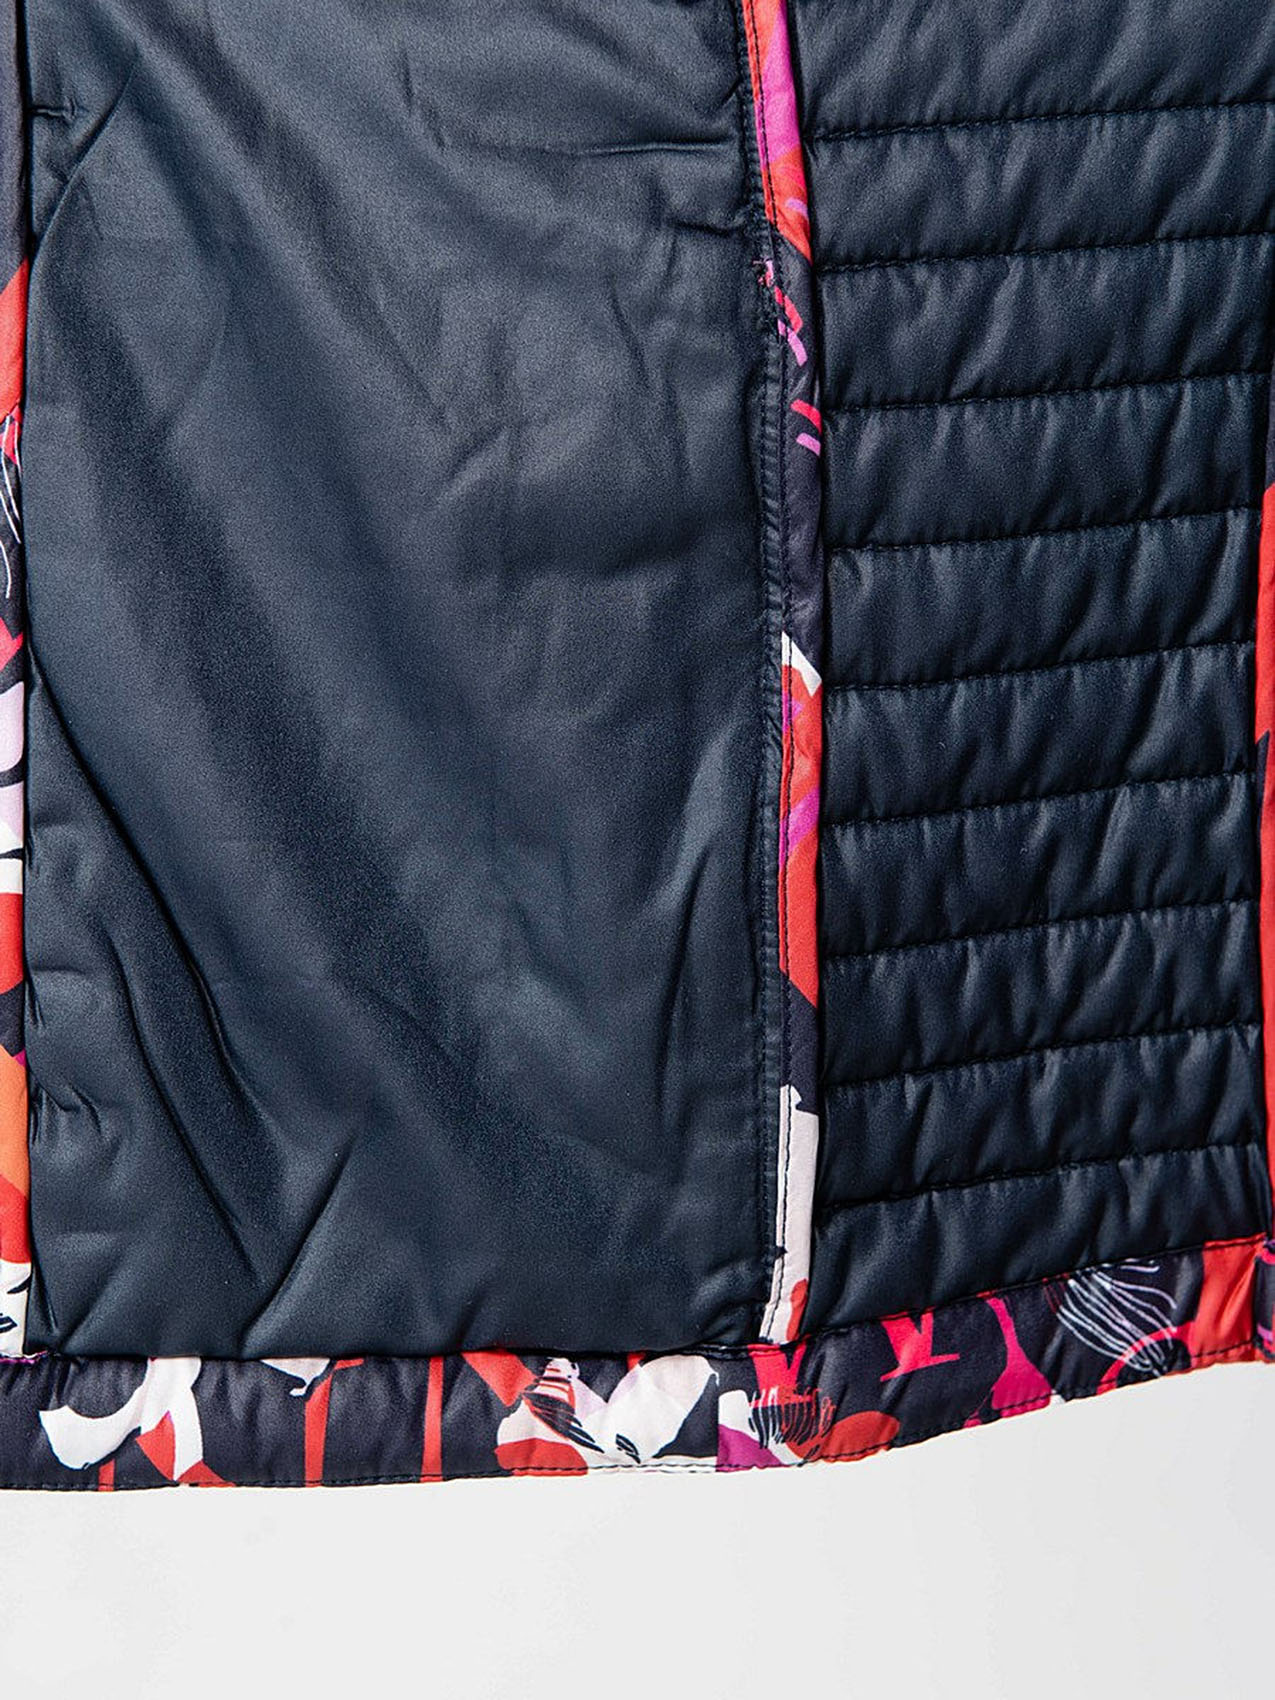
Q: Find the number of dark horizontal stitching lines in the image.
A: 9